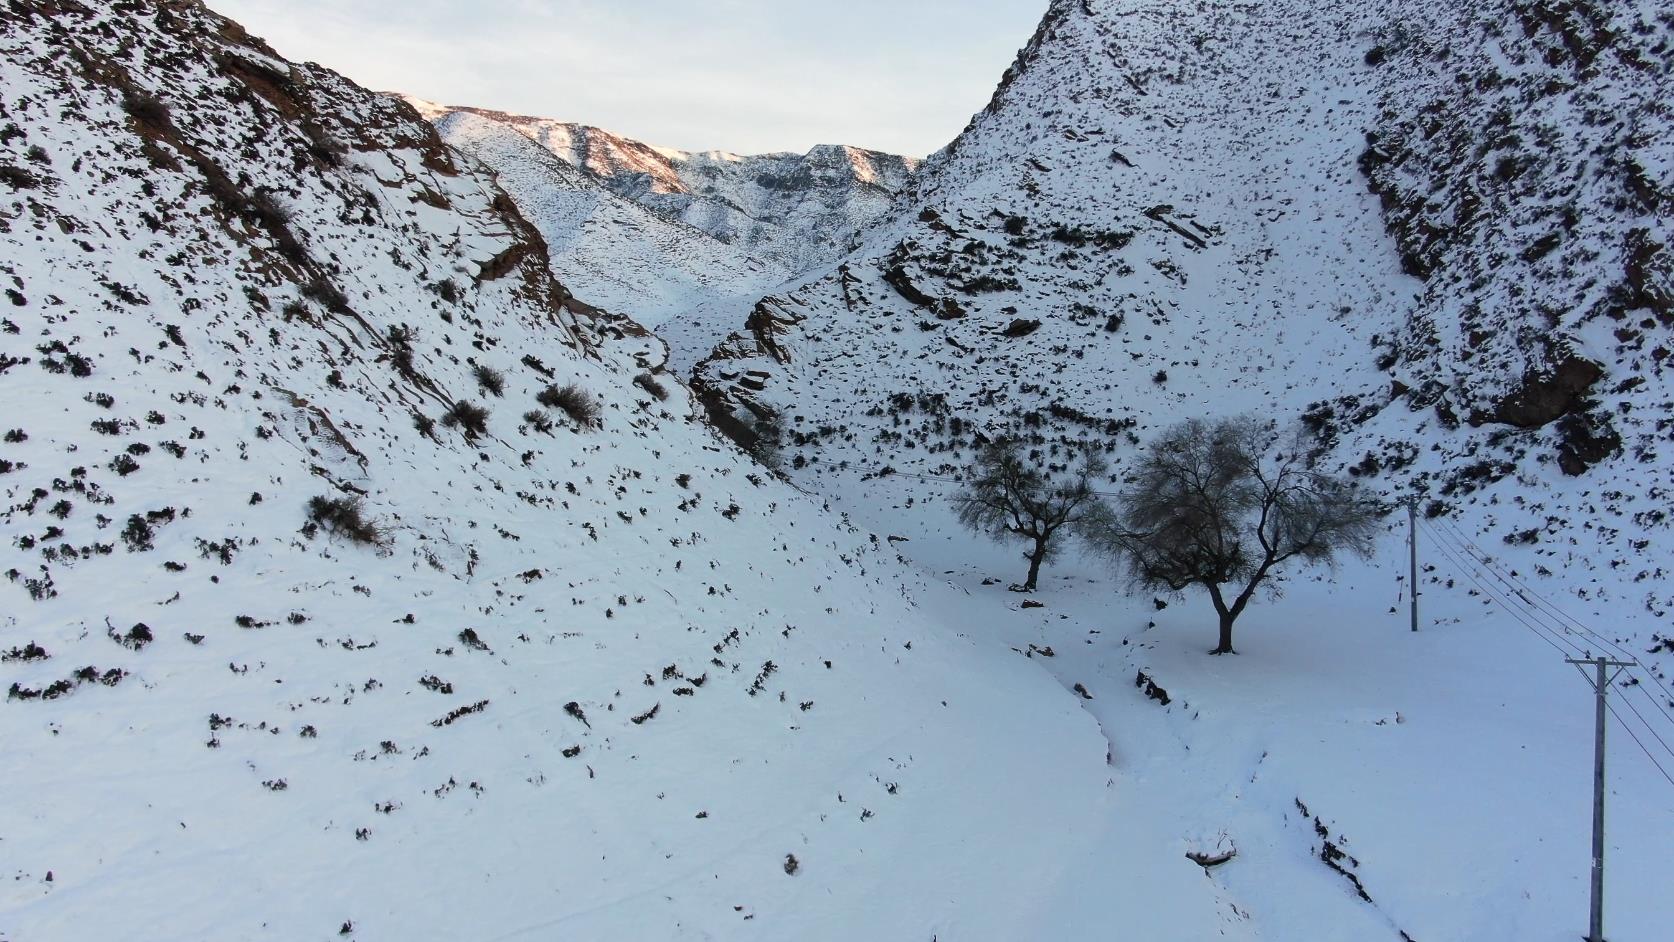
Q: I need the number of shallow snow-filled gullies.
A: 1